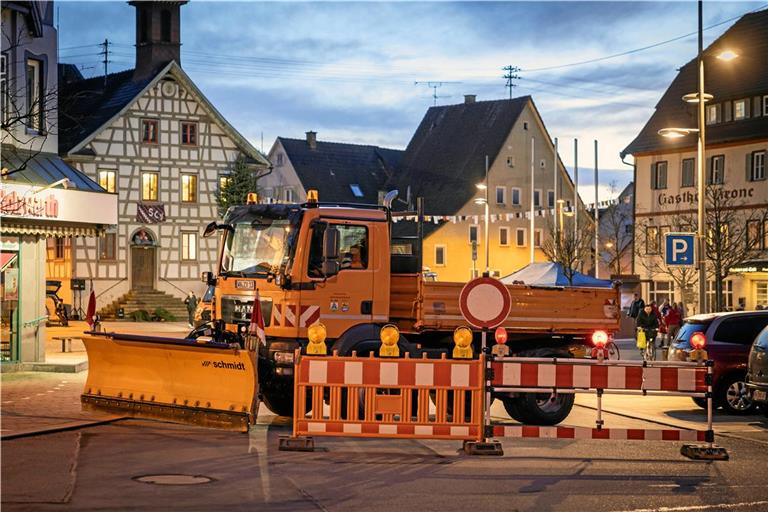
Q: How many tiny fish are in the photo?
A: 0